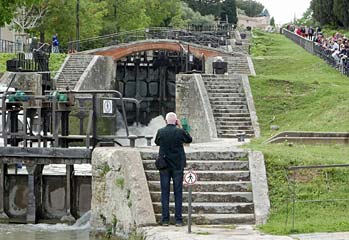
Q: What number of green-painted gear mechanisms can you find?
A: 3